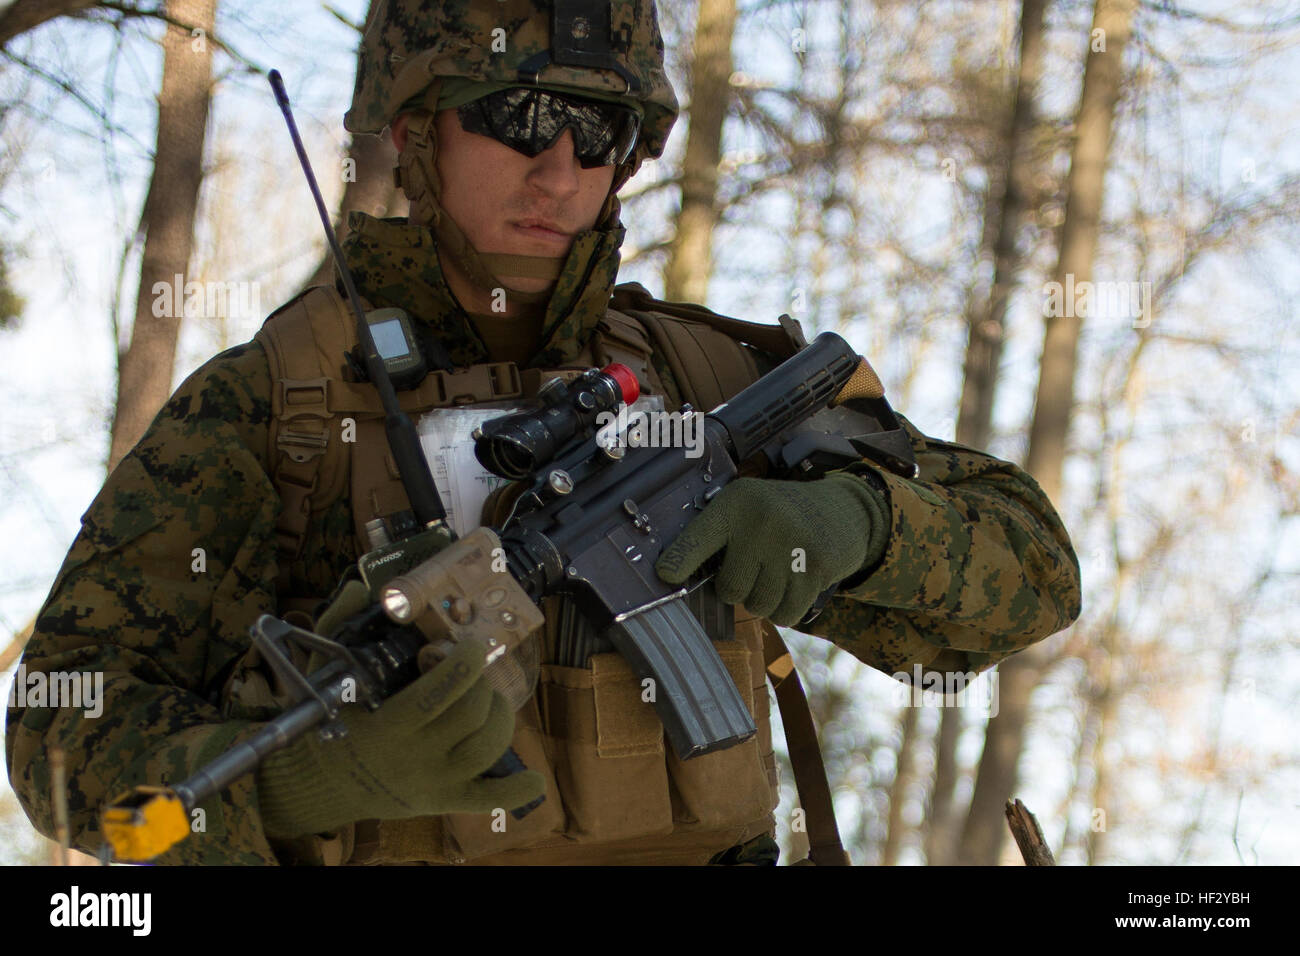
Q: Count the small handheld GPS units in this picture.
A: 1